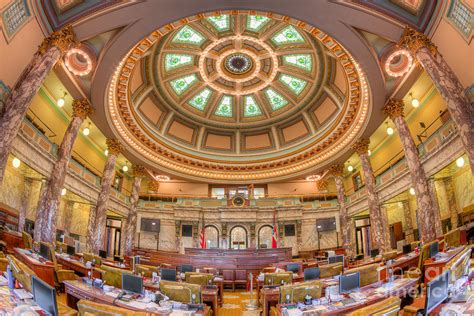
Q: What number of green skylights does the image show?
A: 12